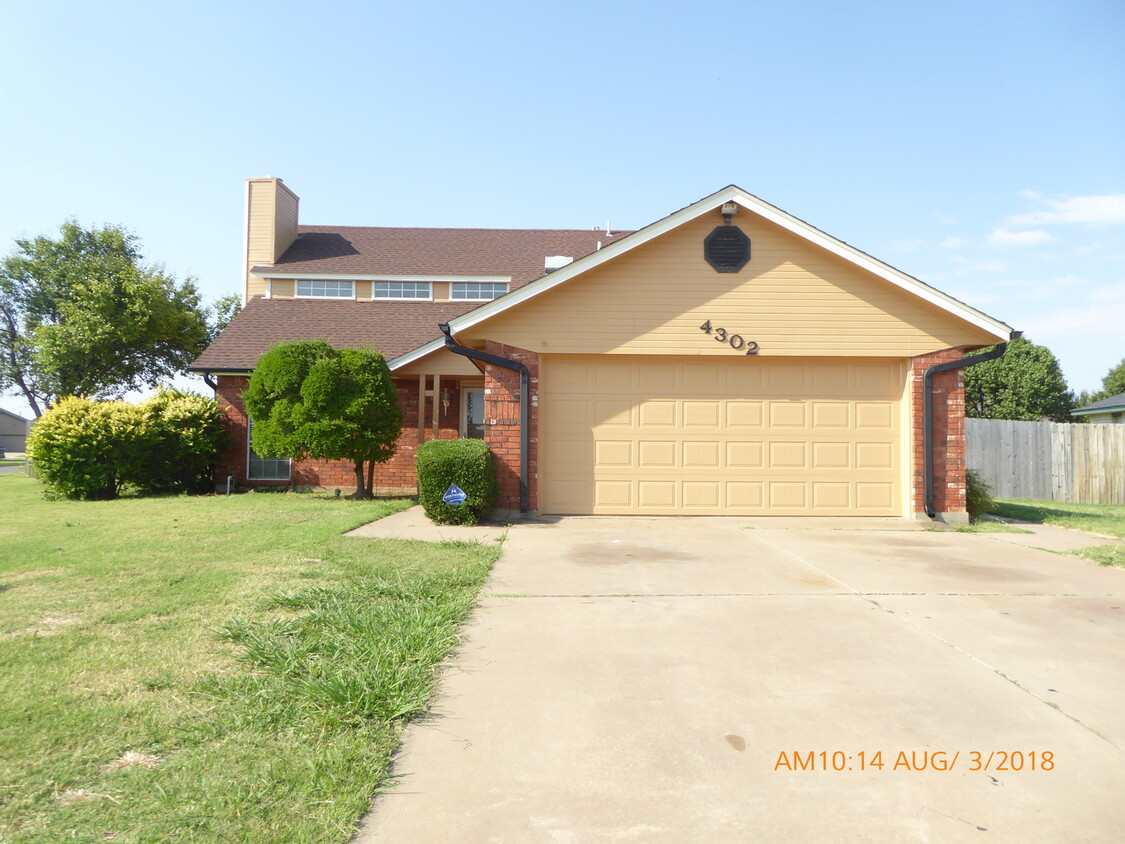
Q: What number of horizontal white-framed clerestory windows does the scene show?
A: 3